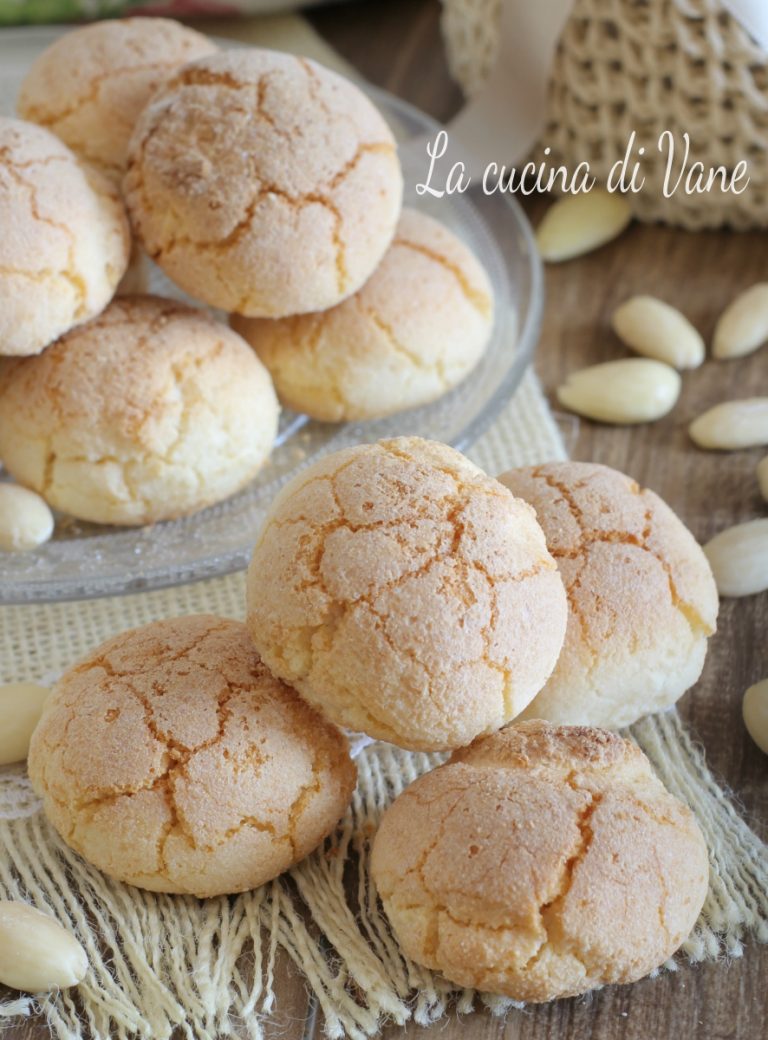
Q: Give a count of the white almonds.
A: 11